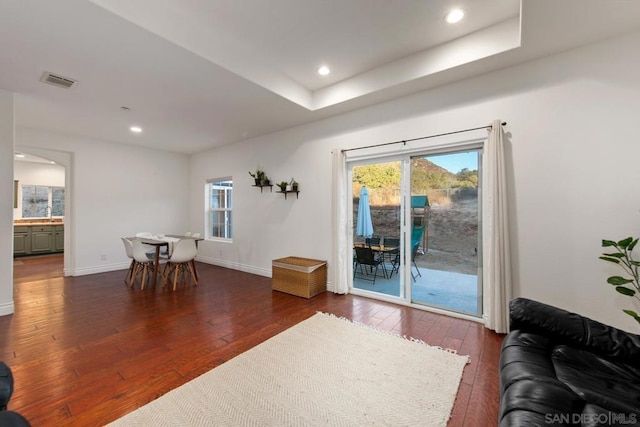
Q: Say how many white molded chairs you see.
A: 6